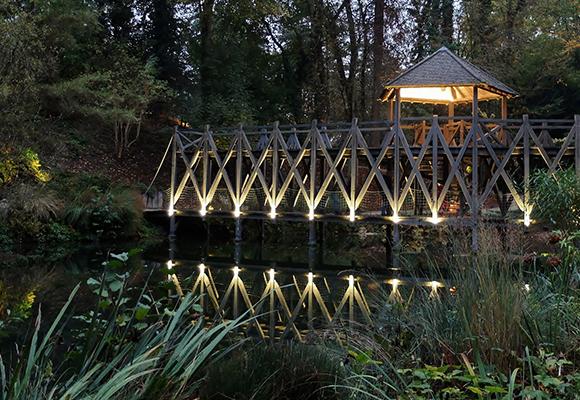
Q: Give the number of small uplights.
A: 9